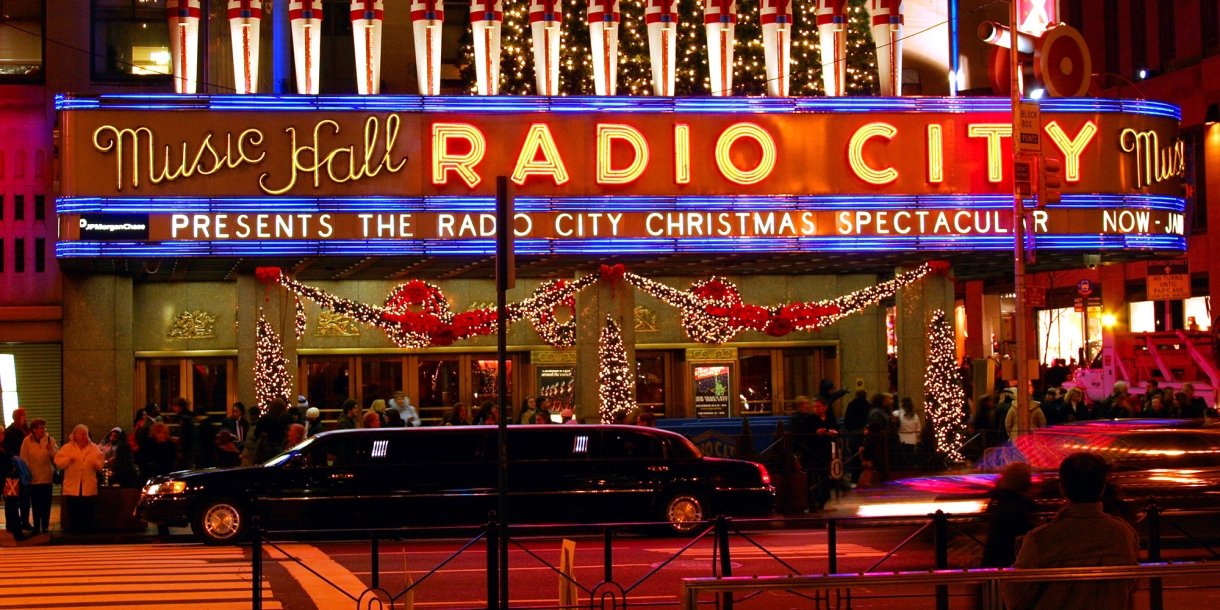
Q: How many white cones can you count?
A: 13